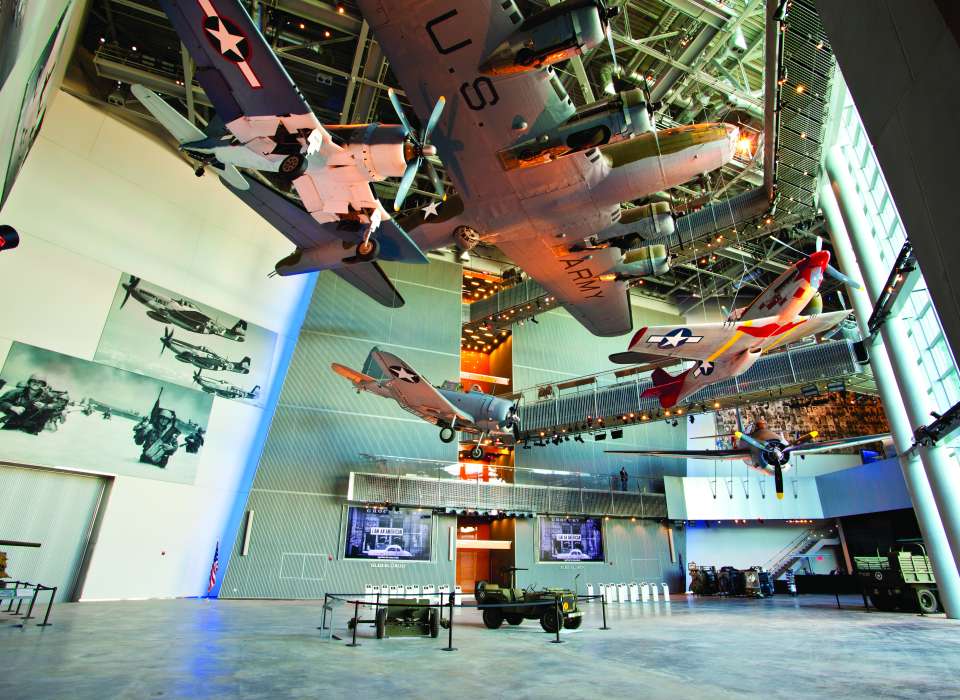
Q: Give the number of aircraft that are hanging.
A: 5